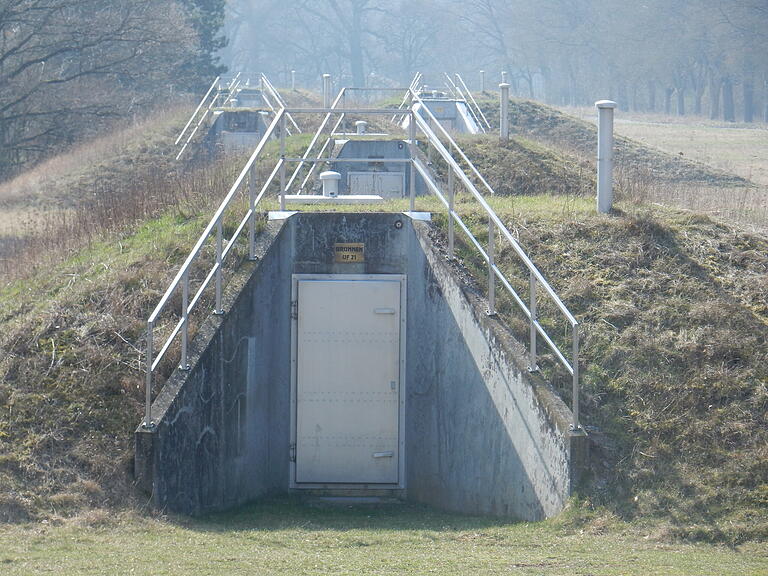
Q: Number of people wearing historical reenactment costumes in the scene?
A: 0